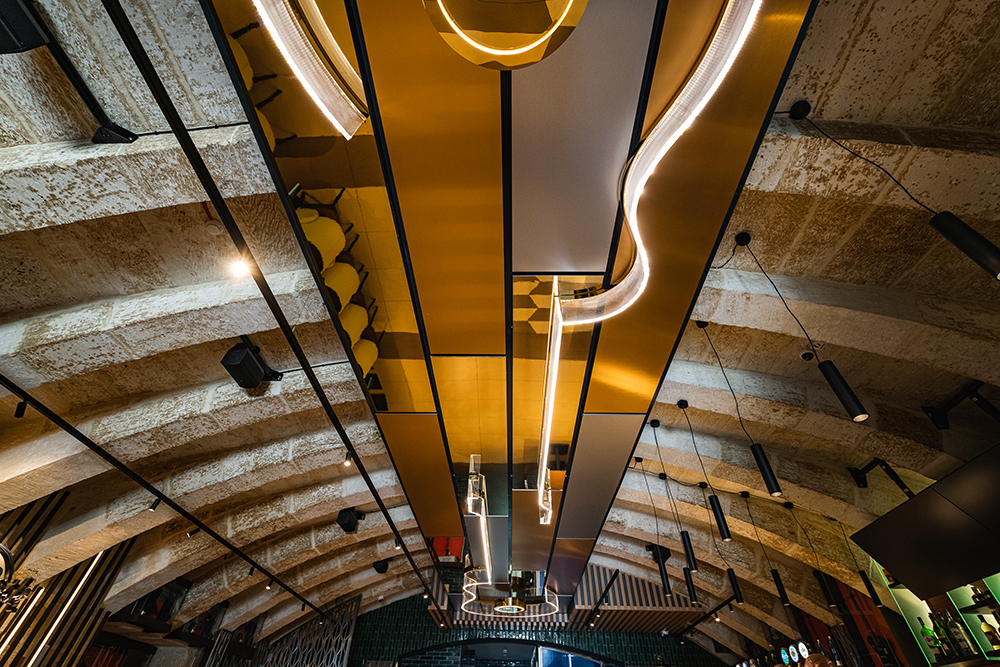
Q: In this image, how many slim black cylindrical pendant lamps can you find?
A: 11